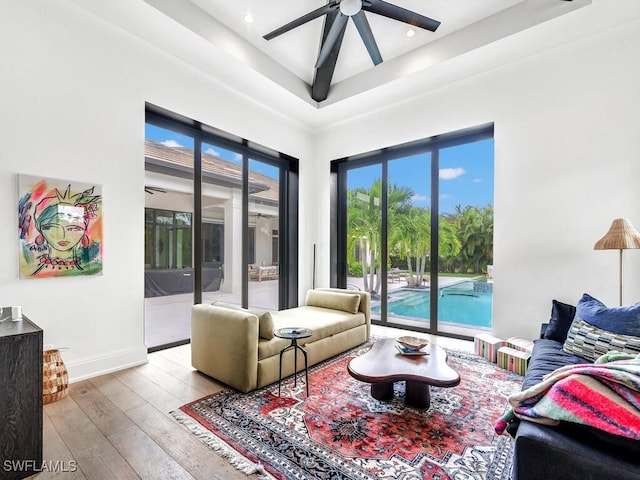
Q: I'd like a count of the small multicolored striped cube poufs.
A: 3